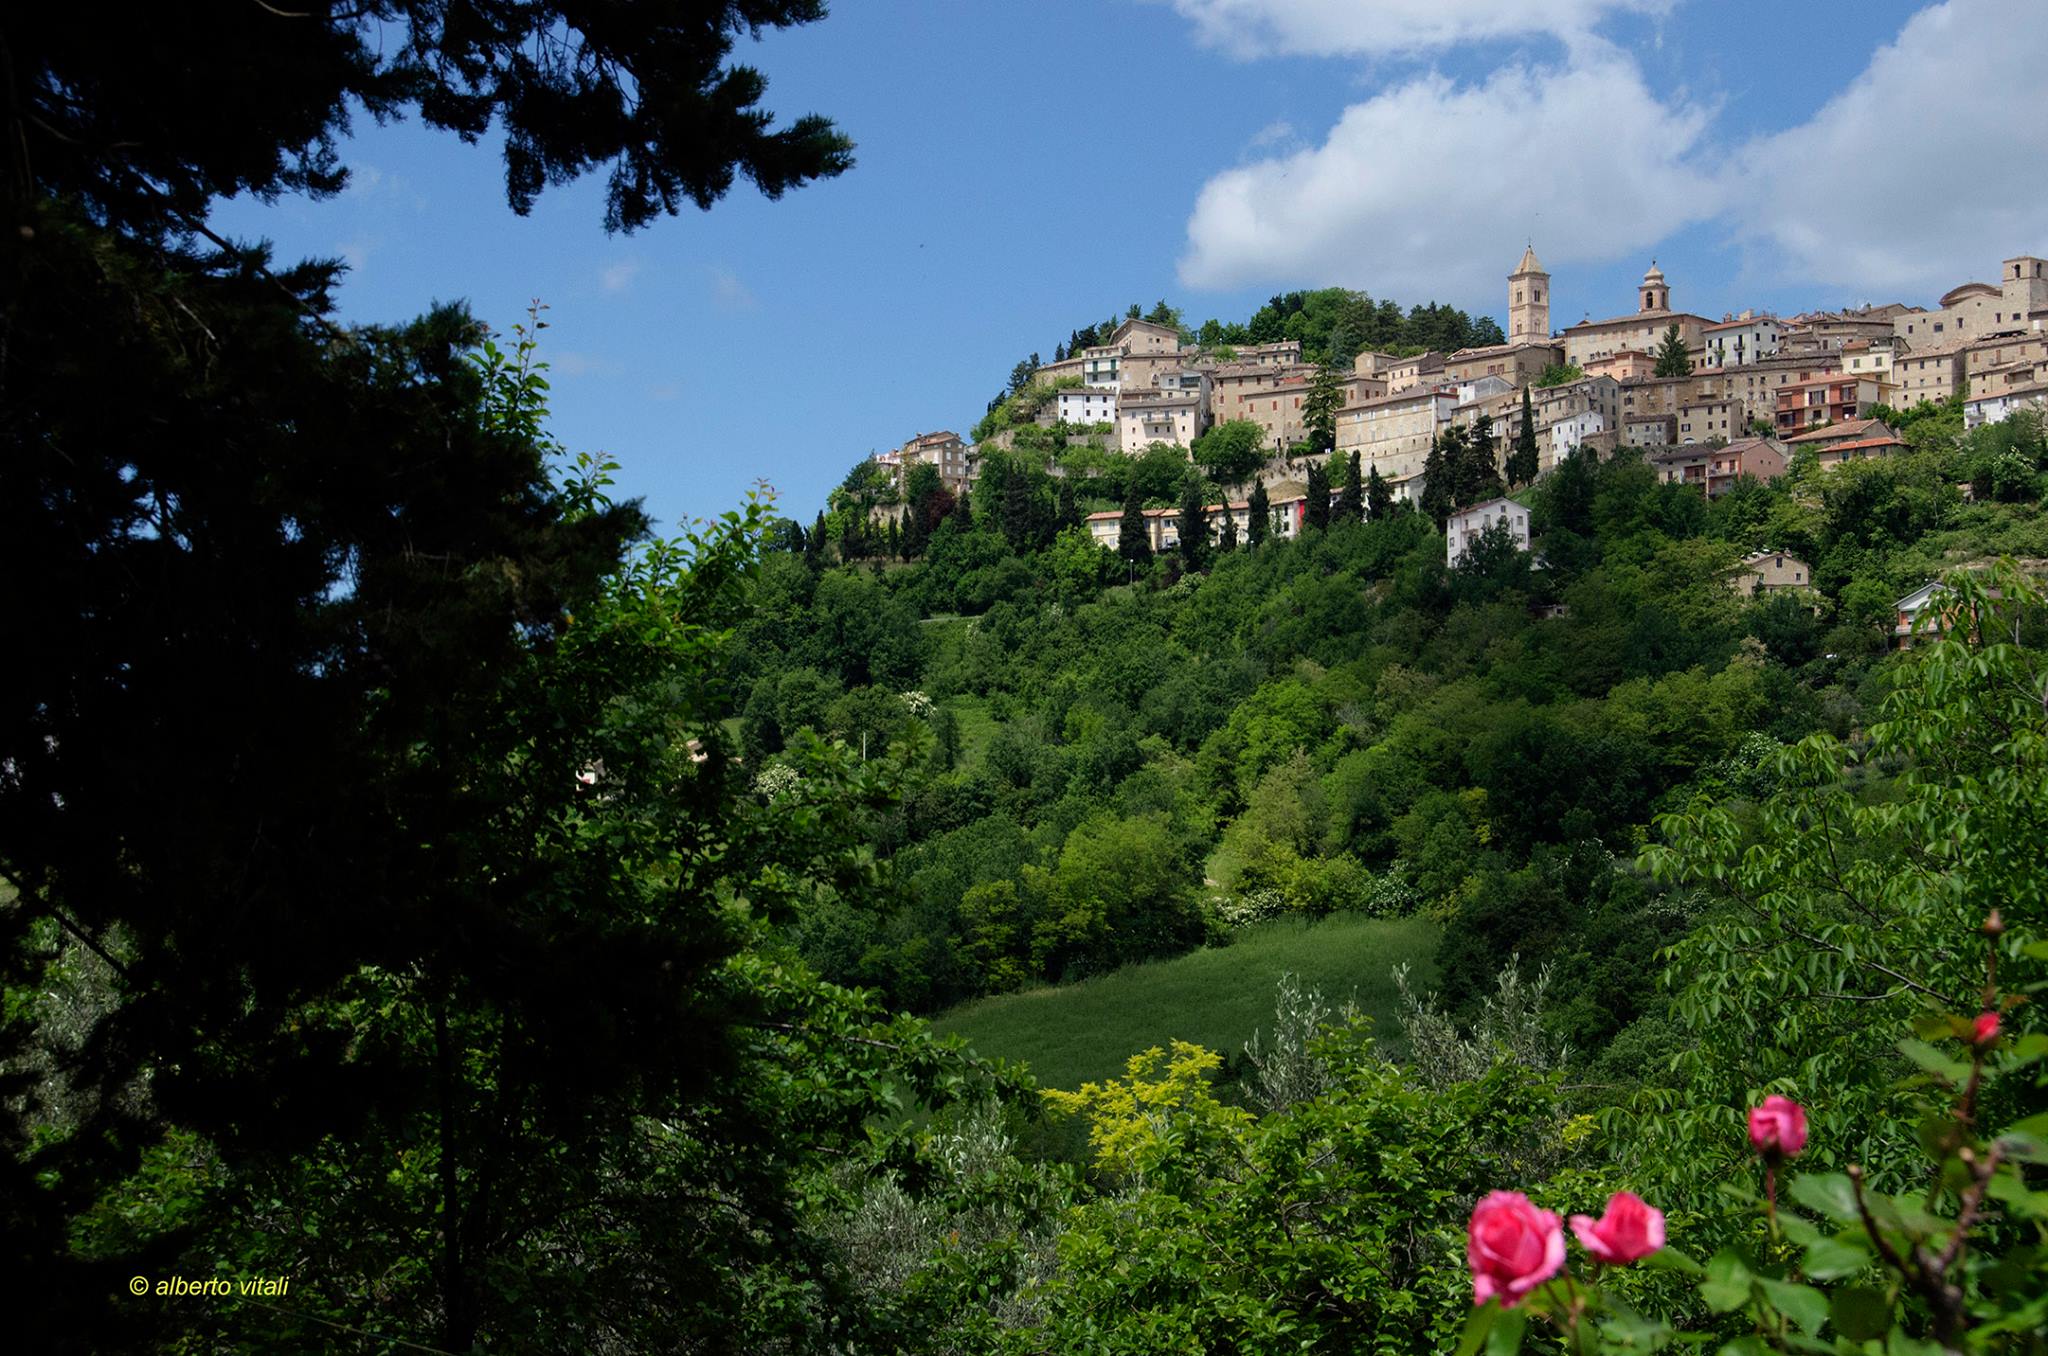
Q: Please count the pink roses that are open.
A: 3